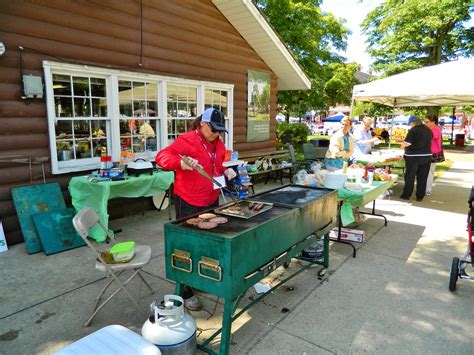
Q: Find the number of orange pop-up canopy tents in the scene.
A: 0